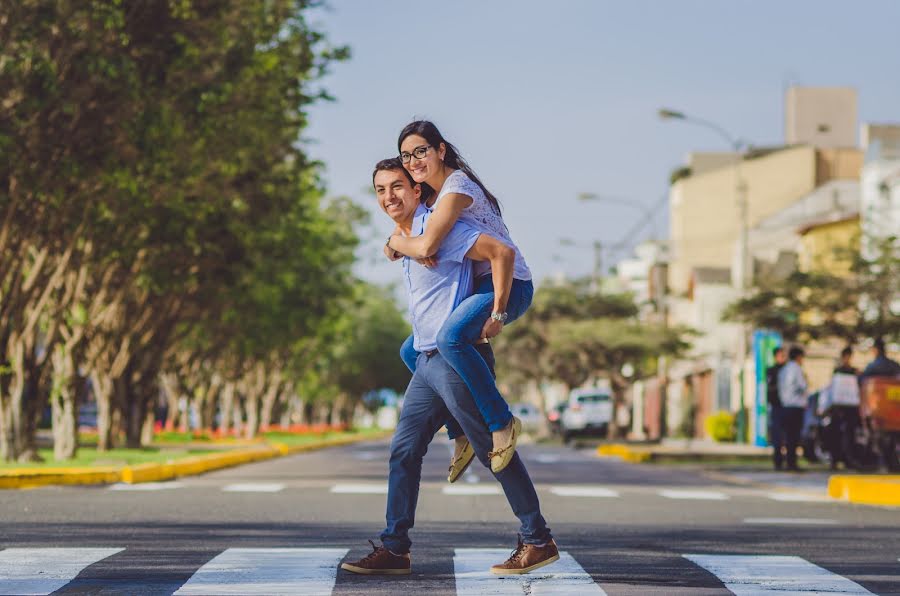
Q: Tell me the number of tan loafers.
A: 2